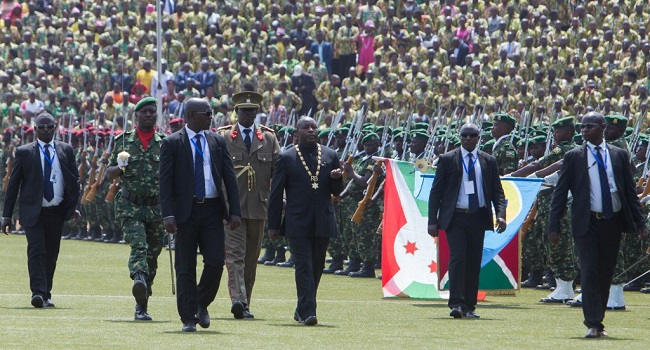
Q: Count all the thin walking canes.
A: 1